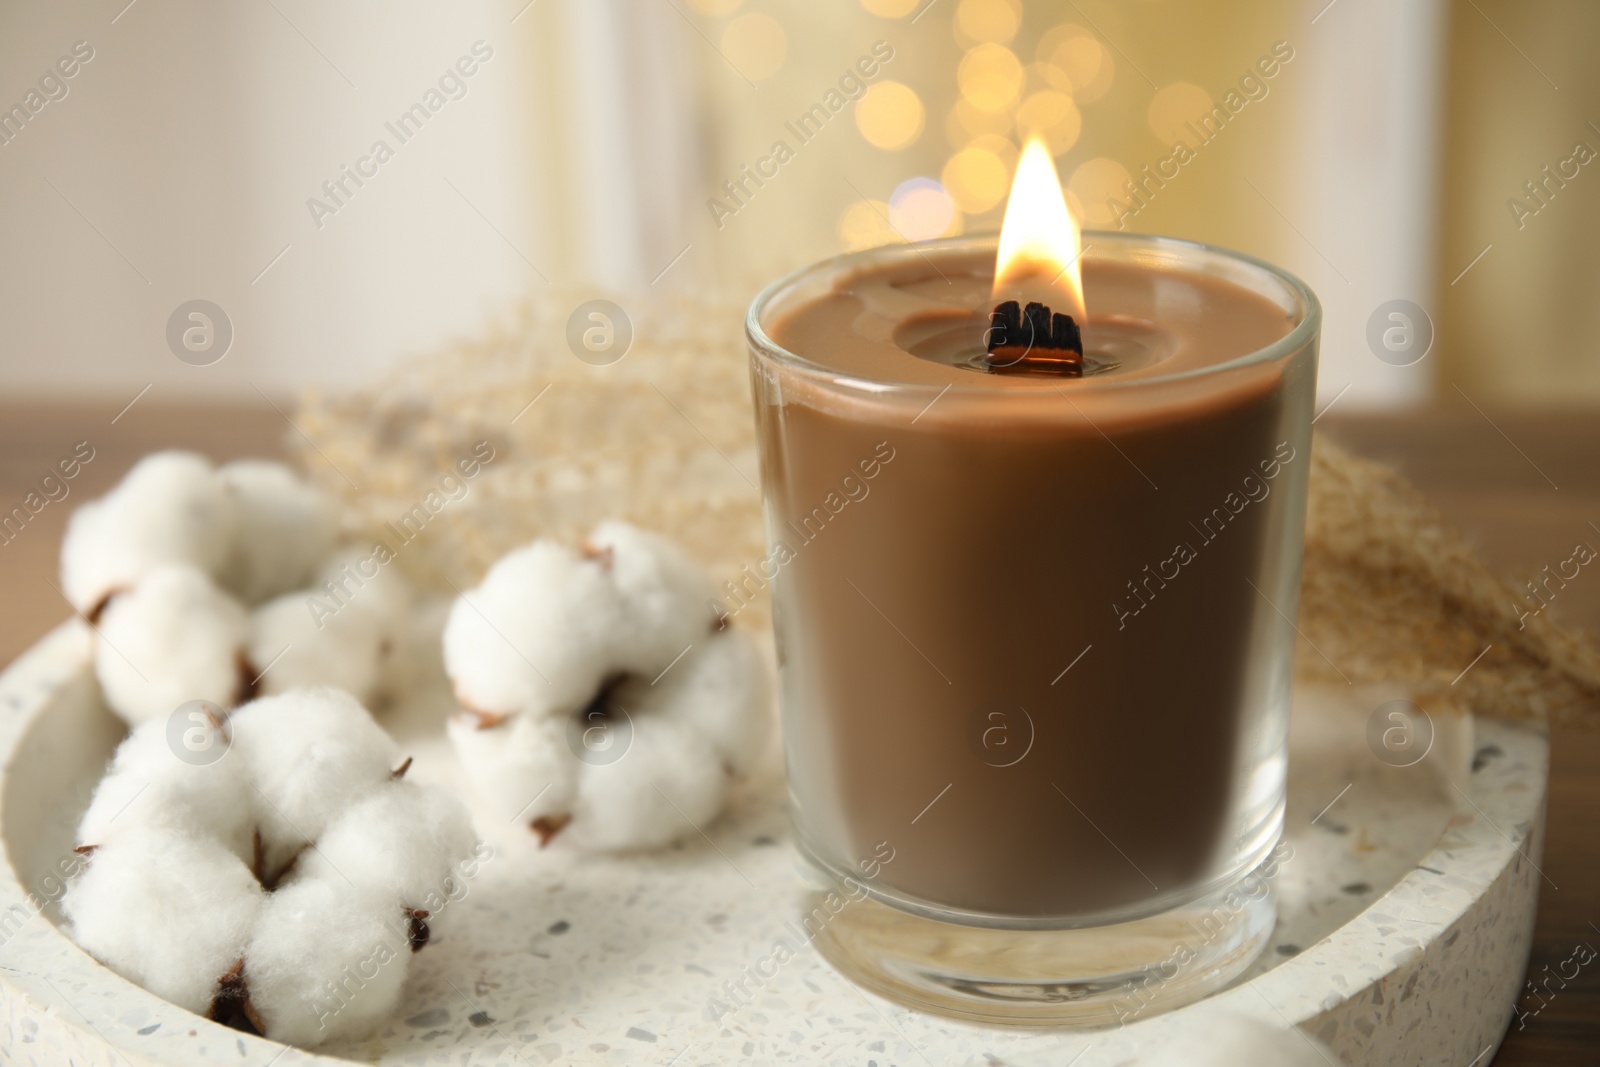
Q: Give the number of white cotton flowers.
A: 3